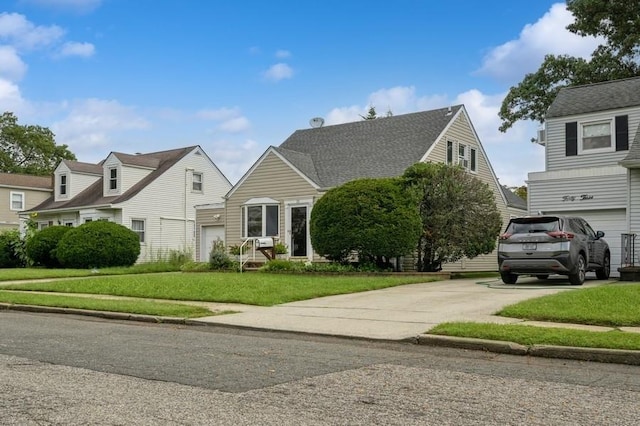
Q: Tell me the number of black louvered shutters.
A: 2